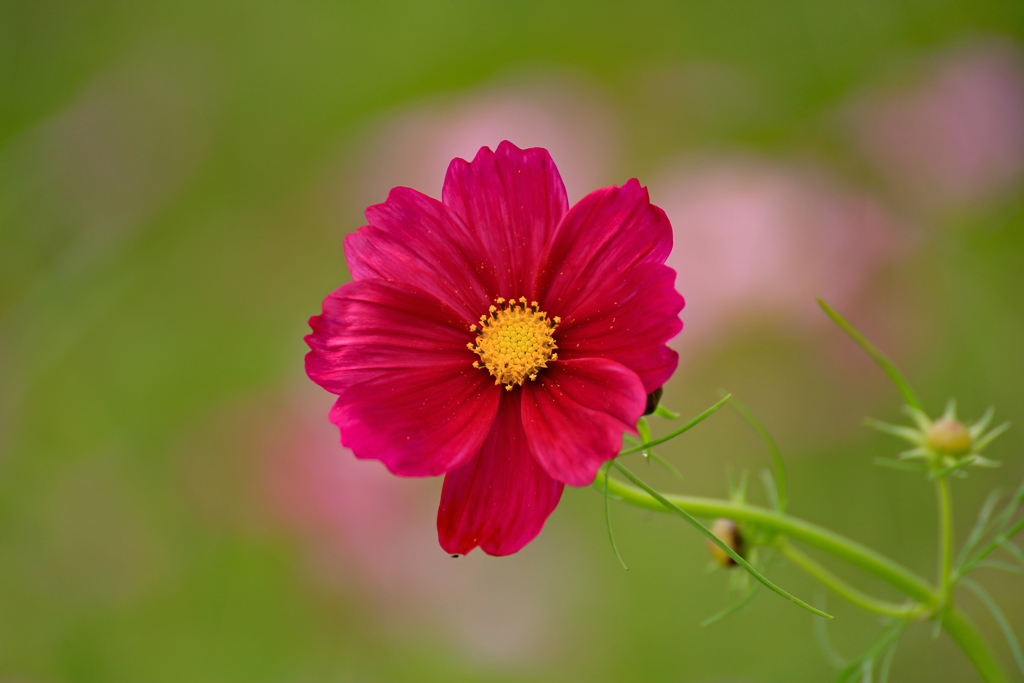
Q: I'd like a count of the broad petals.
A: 8